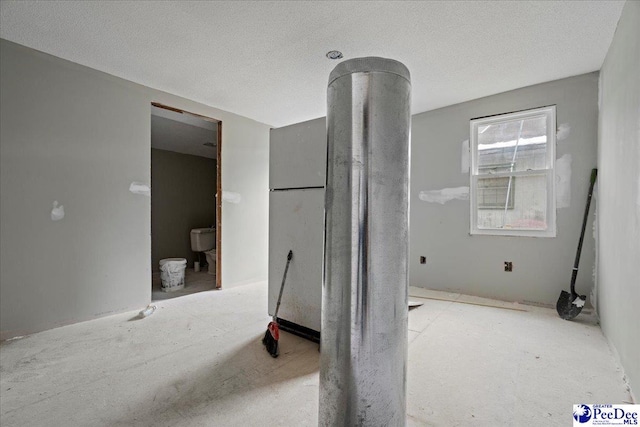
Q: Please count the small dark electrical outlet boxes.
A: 2